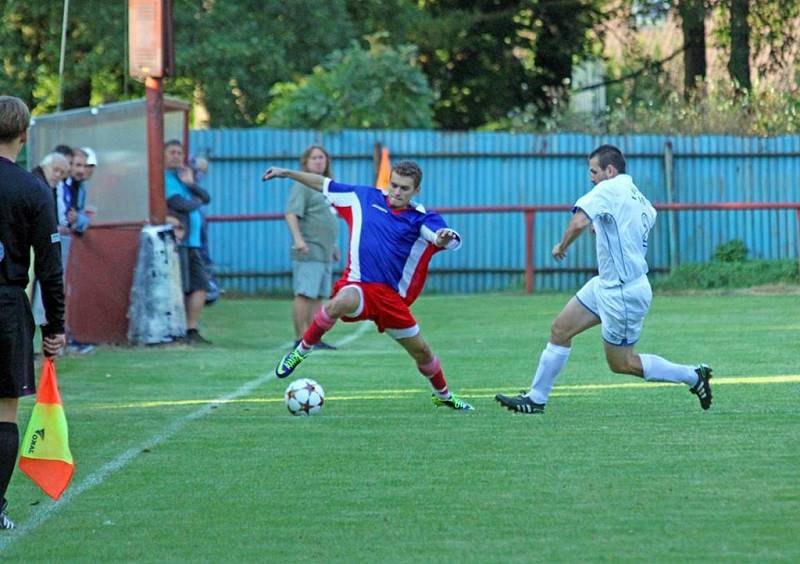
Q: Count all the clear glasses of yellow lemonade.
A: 0